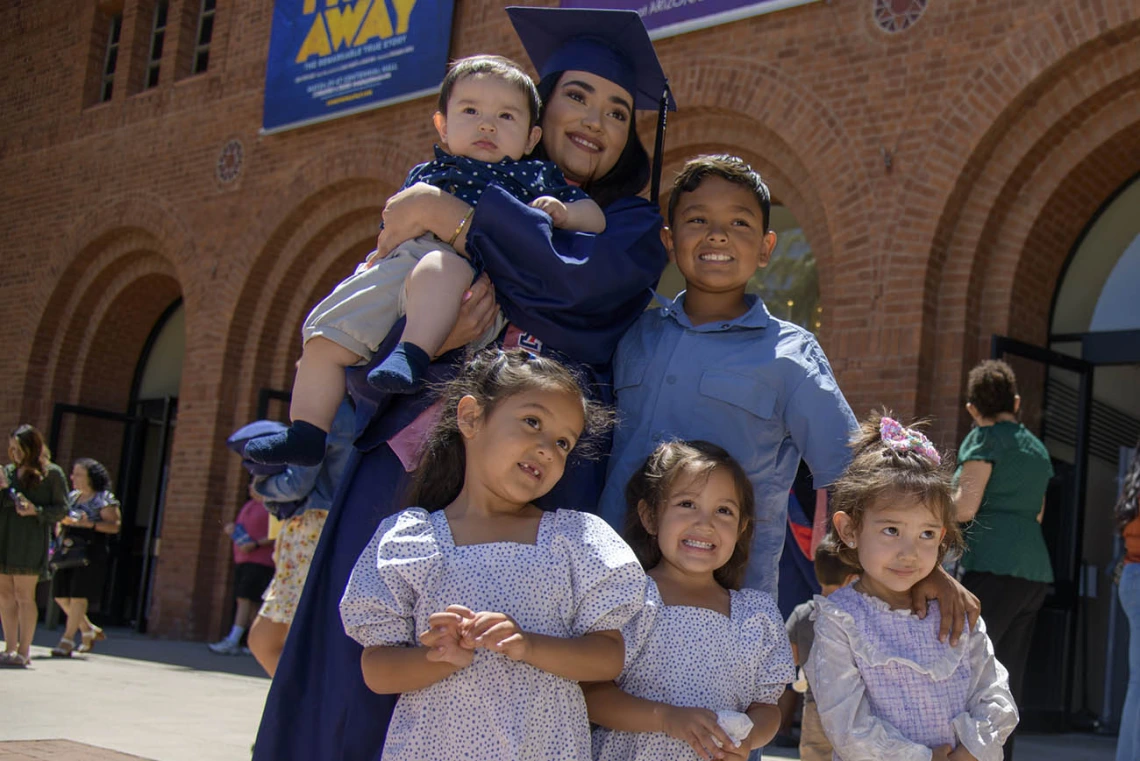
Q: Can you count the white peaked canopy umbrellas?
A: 0